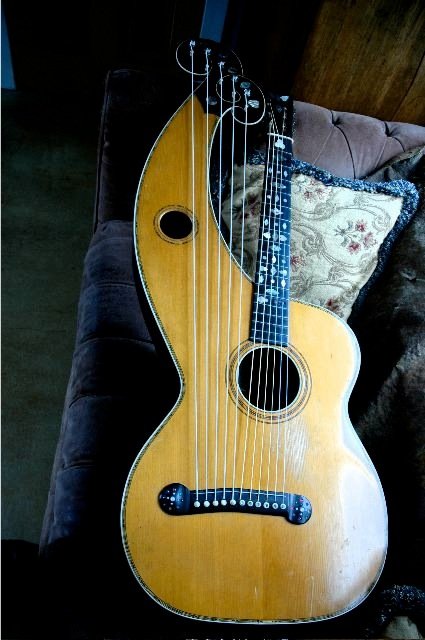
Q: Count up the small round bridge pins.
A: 11